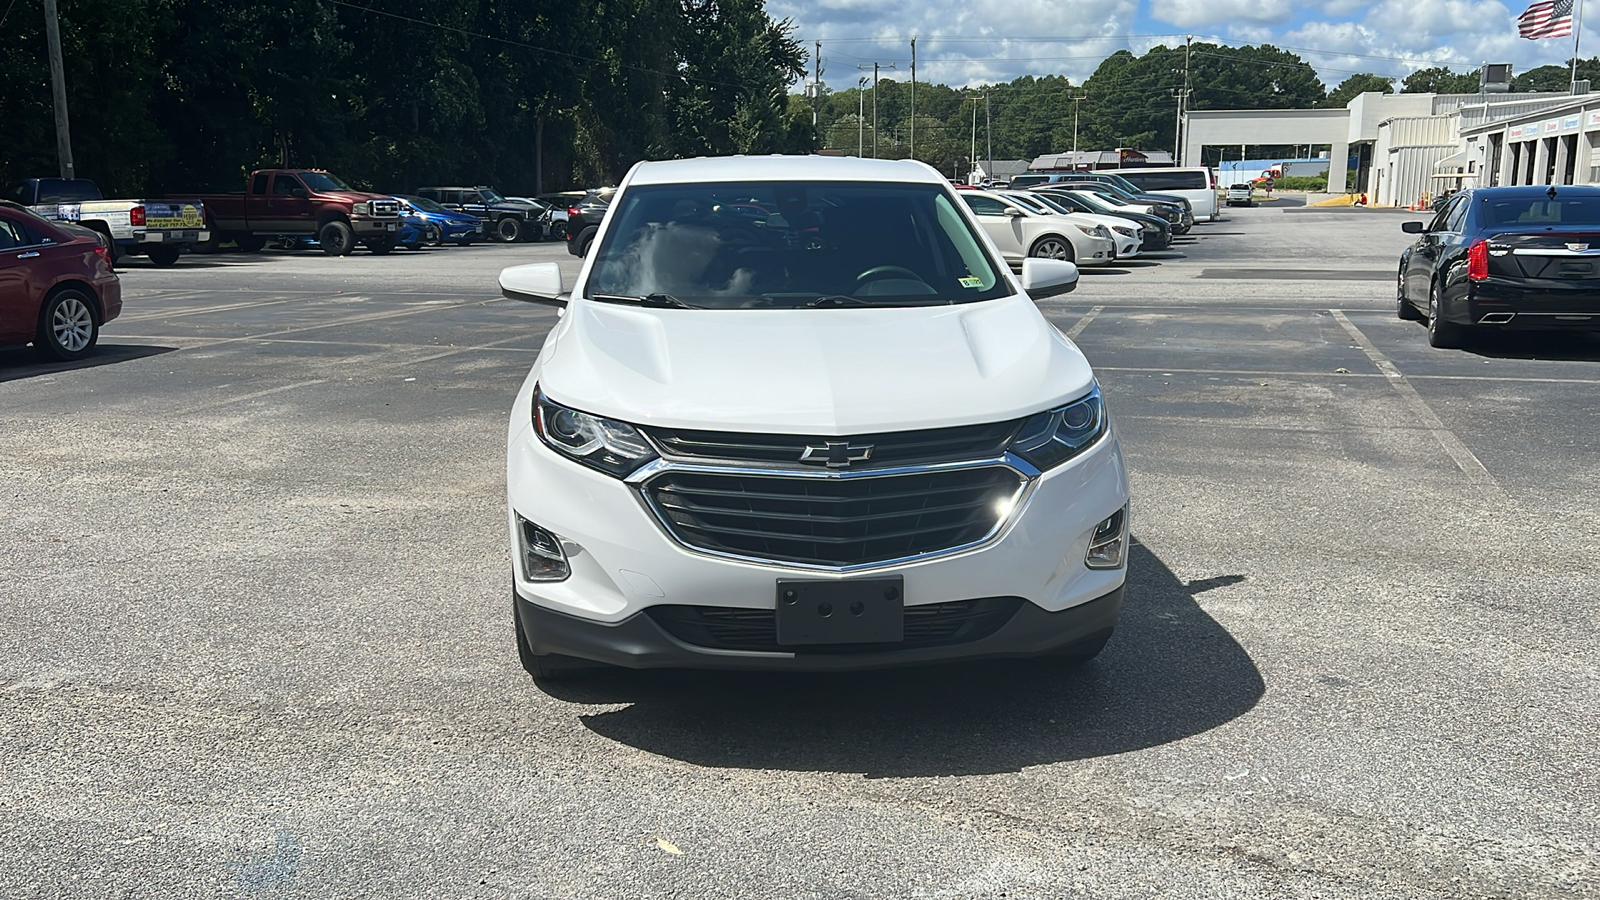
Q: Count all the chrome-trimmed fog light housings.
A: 2